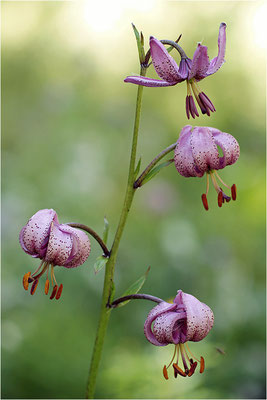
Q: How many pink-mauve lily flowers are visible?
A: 4